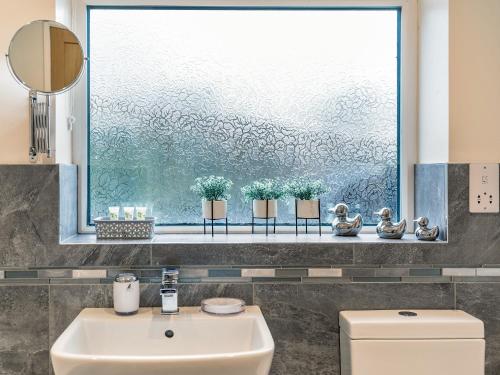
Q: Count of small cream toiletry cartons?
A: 3